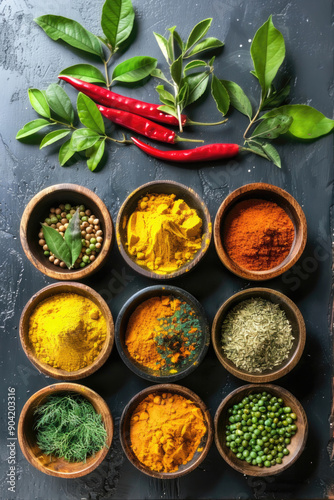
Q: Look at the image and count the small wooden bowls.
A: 9